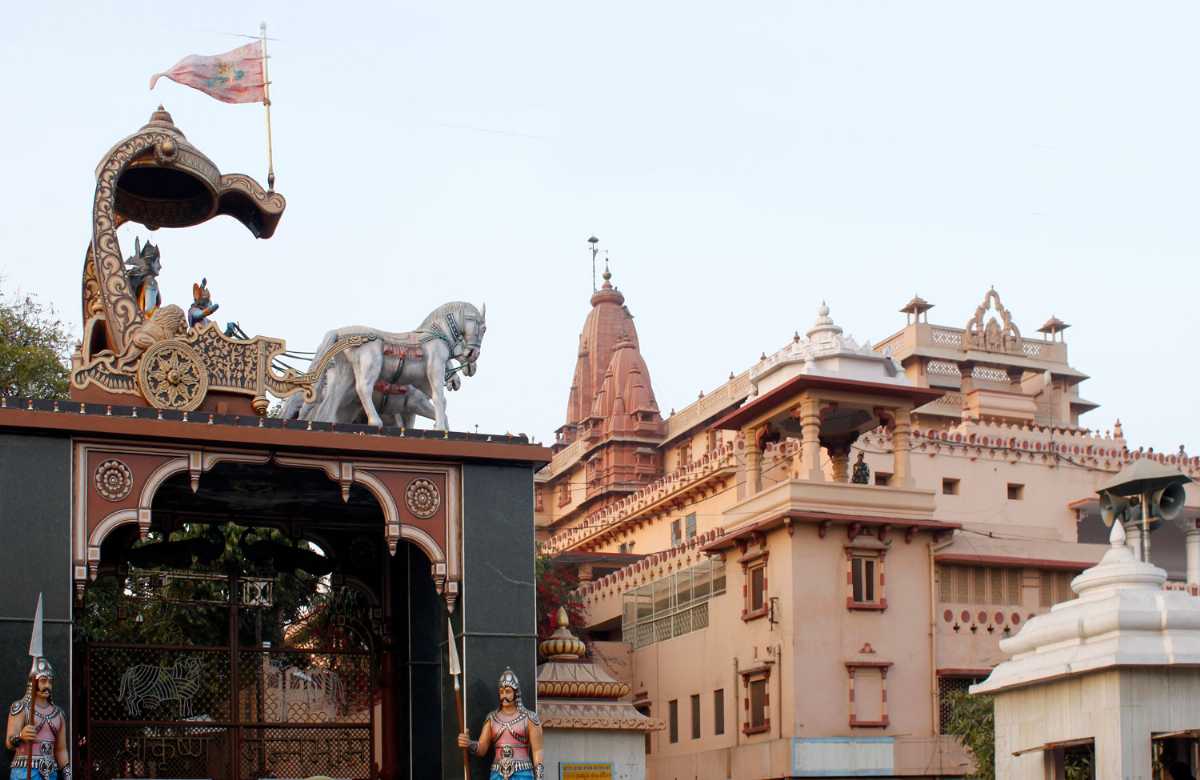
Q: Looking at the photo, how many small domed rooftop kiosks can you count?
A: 2